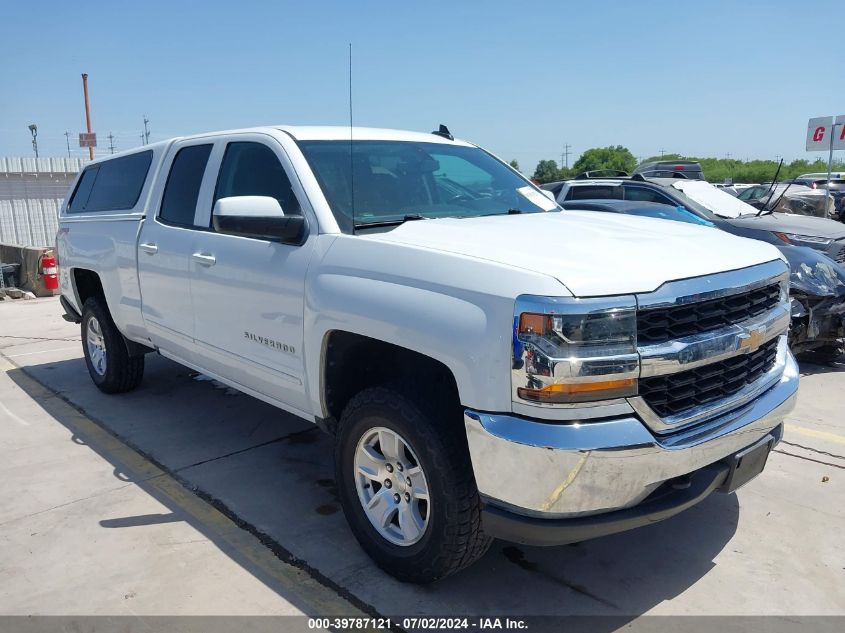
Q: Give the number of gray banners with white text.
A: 1